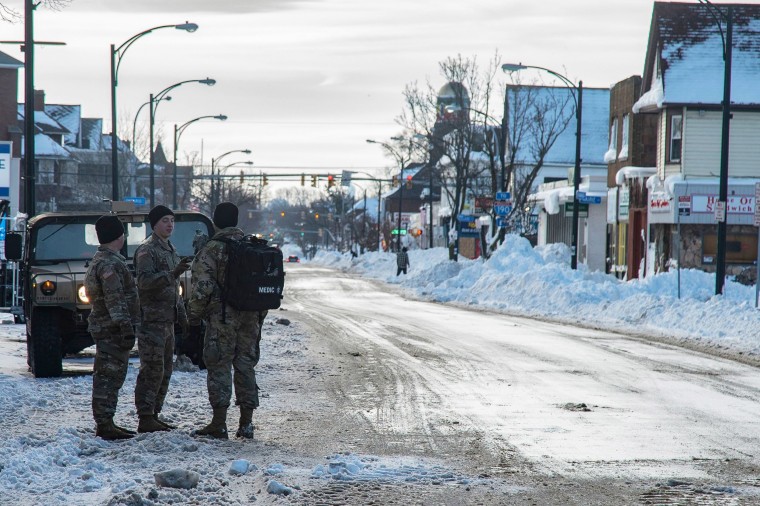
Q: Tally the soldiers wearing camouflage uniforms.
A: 3